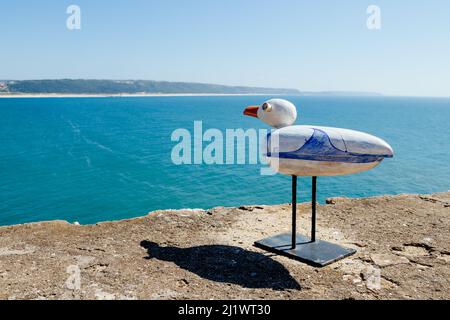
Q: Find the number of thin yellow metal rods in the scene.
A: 0